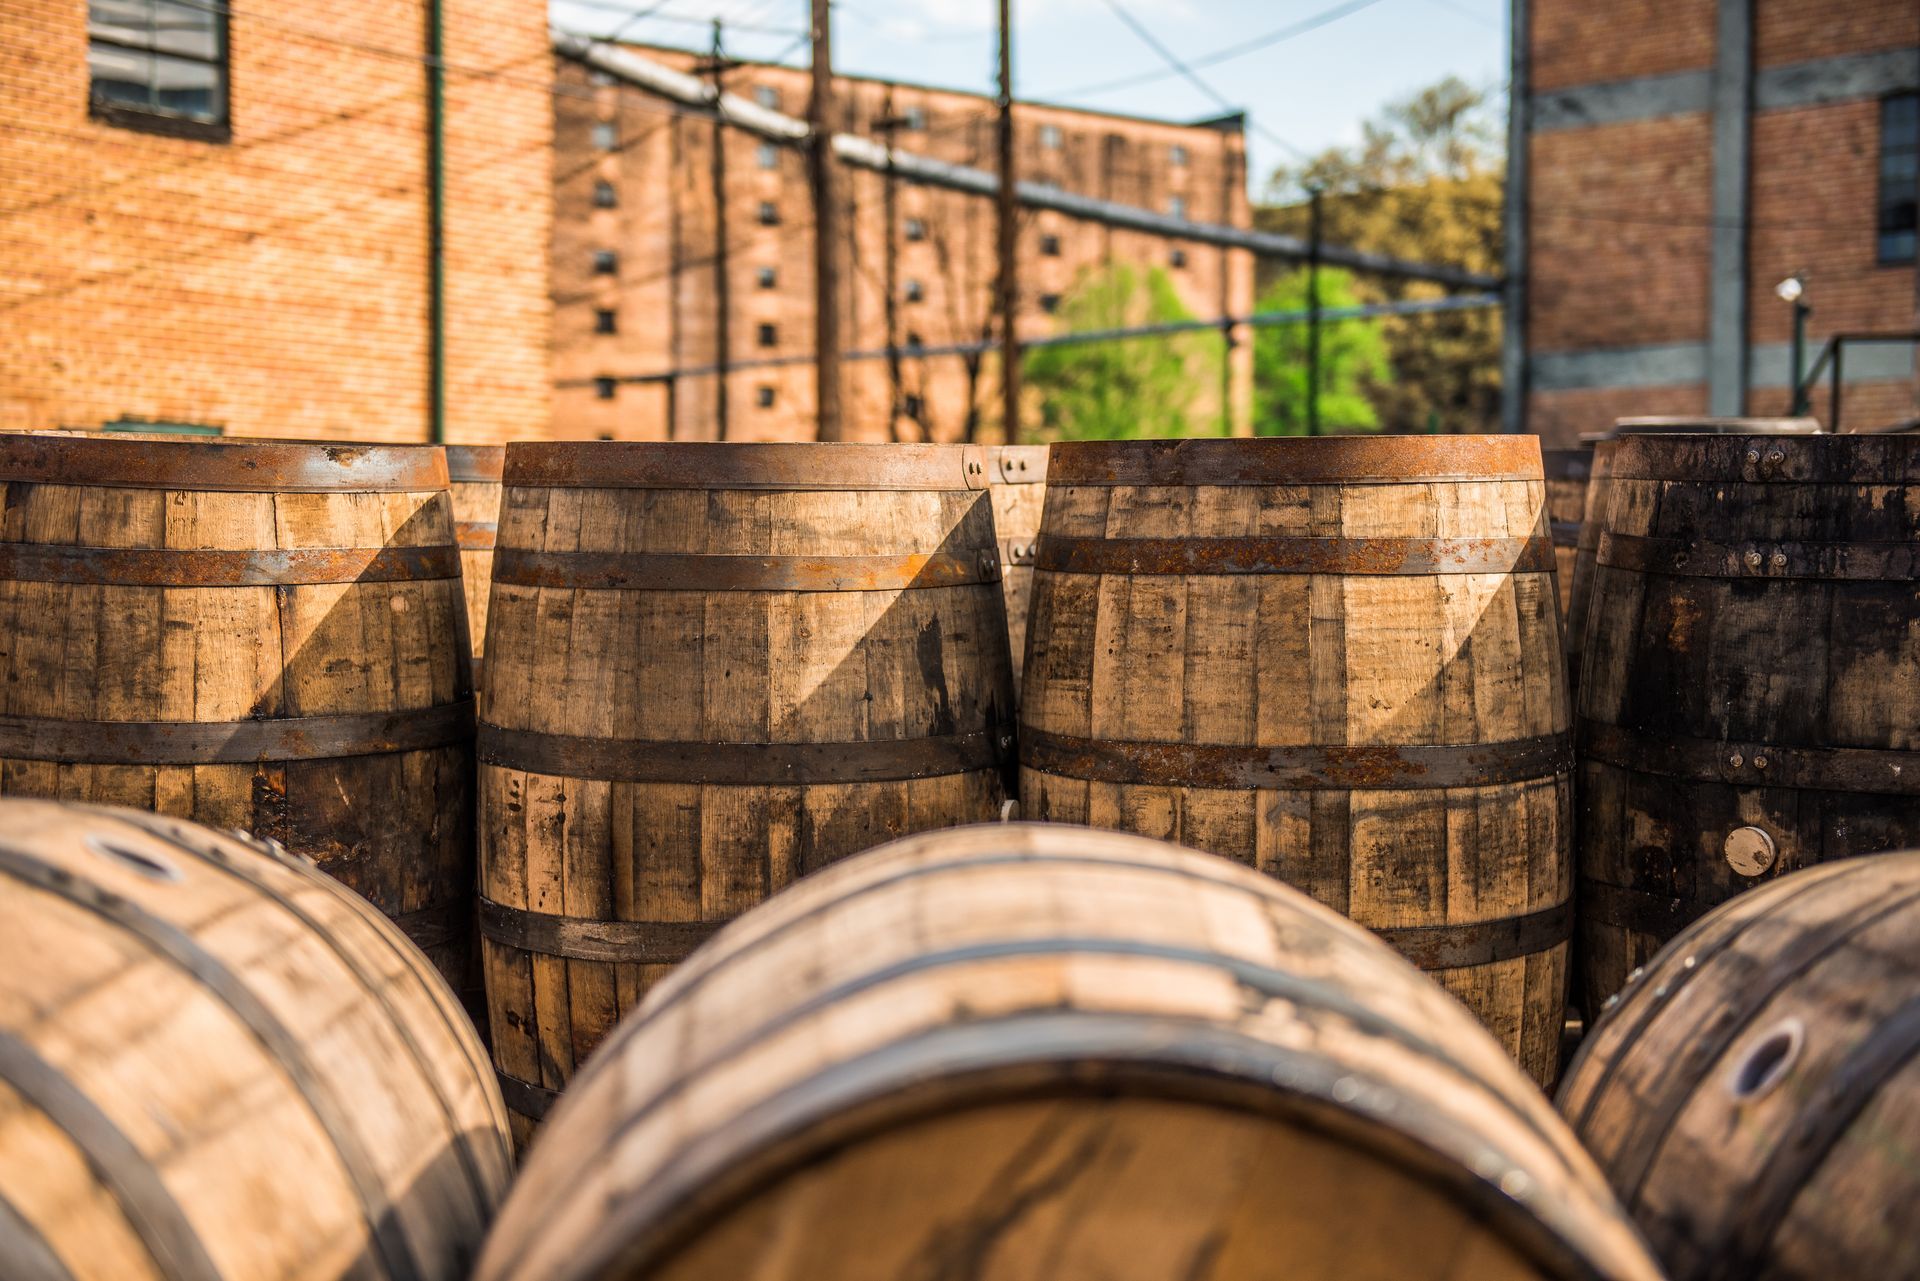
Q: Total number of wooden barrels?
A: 11